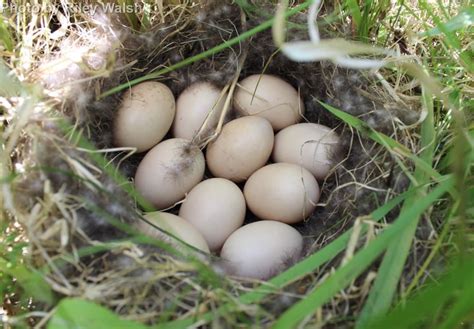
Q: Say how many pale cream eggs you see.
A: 10